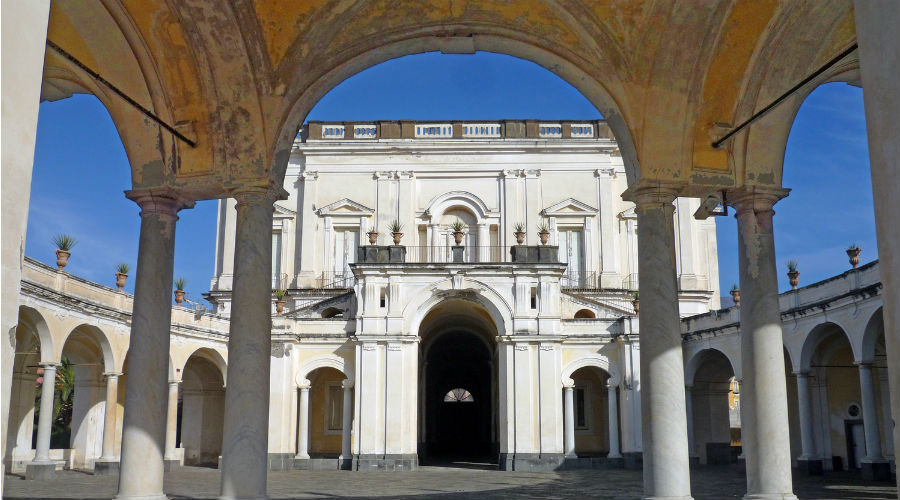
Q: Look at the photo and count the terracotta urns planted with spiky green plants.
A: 13